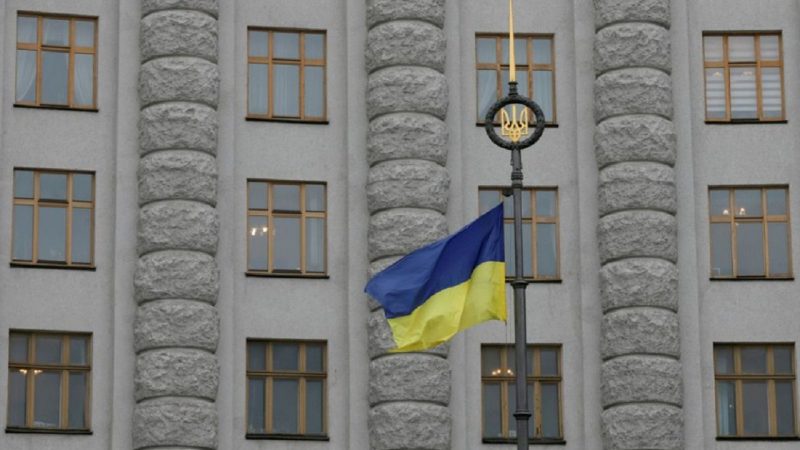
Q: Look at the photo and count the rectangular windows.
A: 12